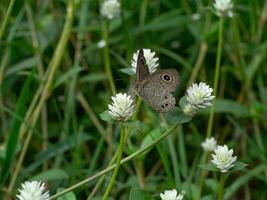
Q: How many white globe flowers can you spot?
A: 9